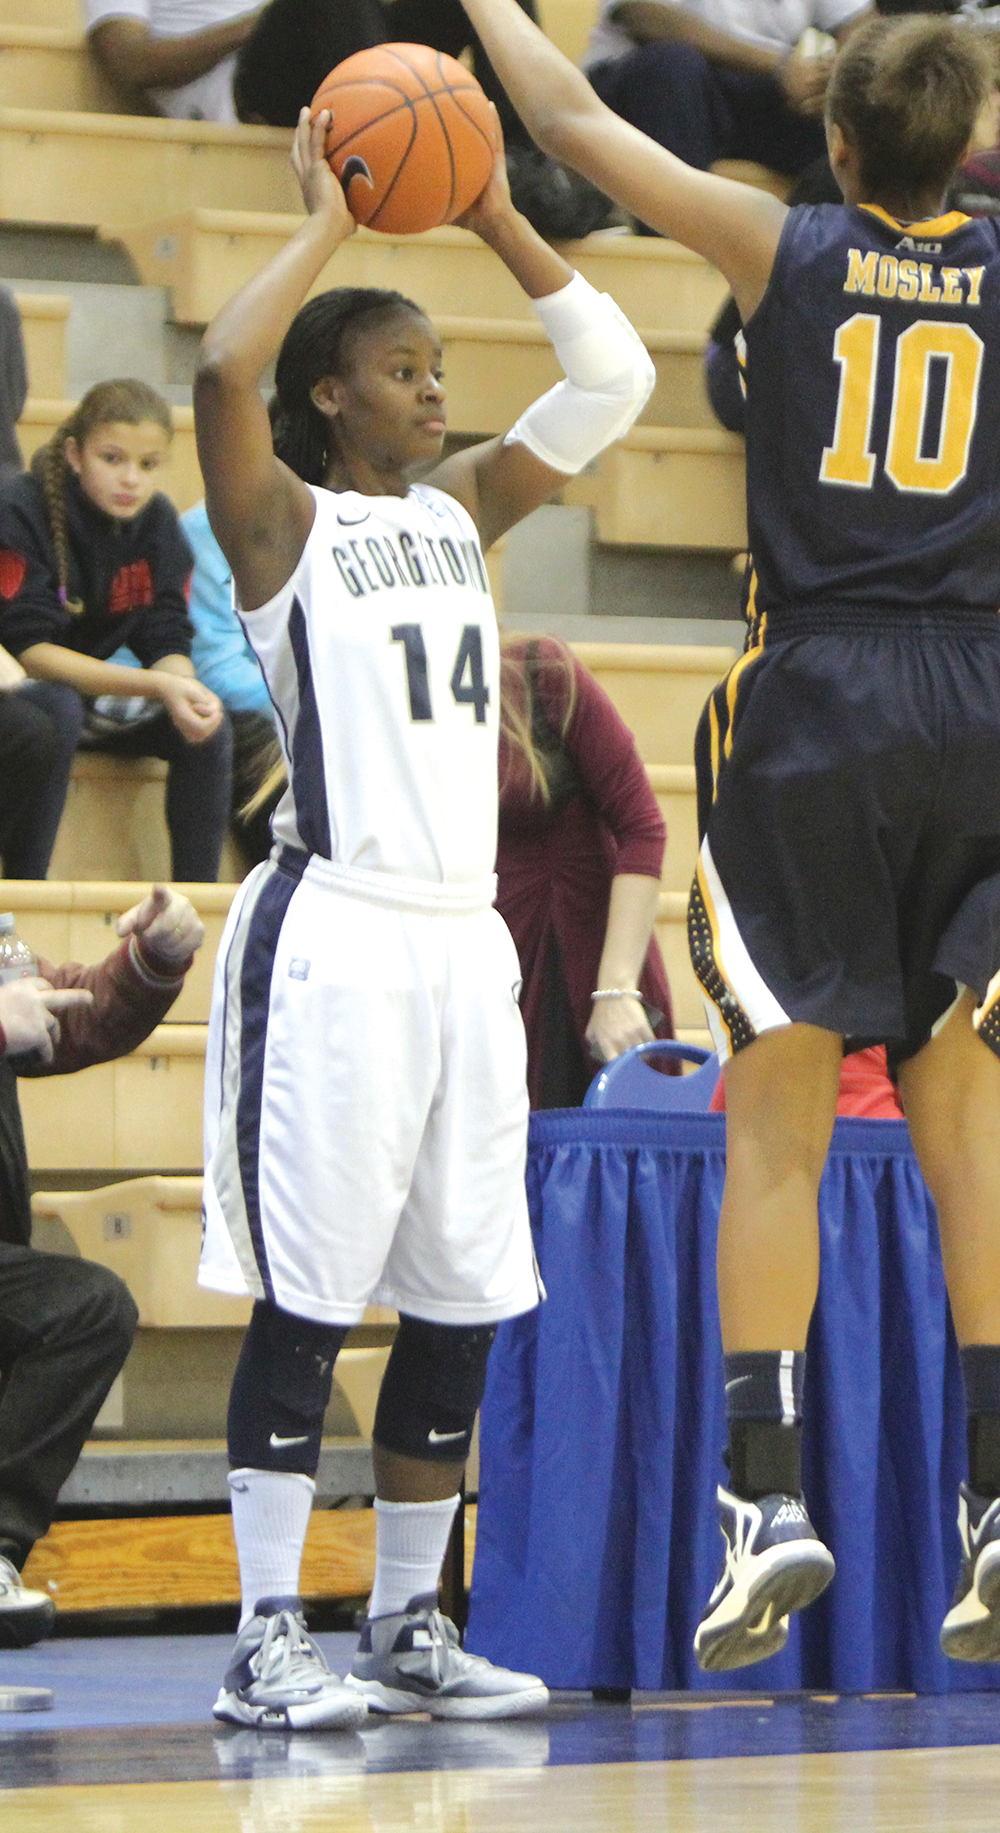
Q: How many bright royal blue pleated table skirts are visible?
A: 1